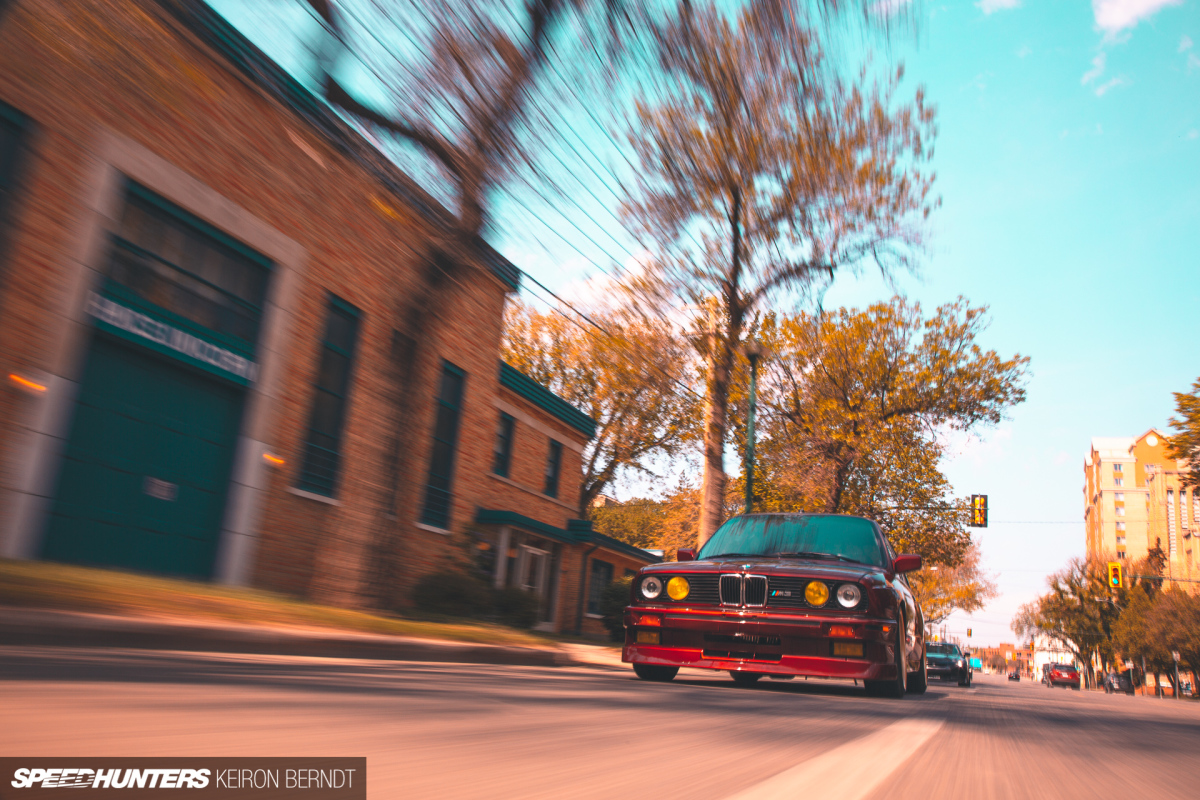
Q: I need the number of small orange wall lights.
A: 2